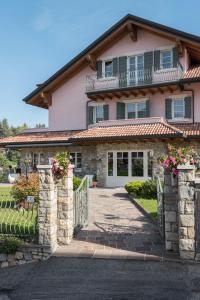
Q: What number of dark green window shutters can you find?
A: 12